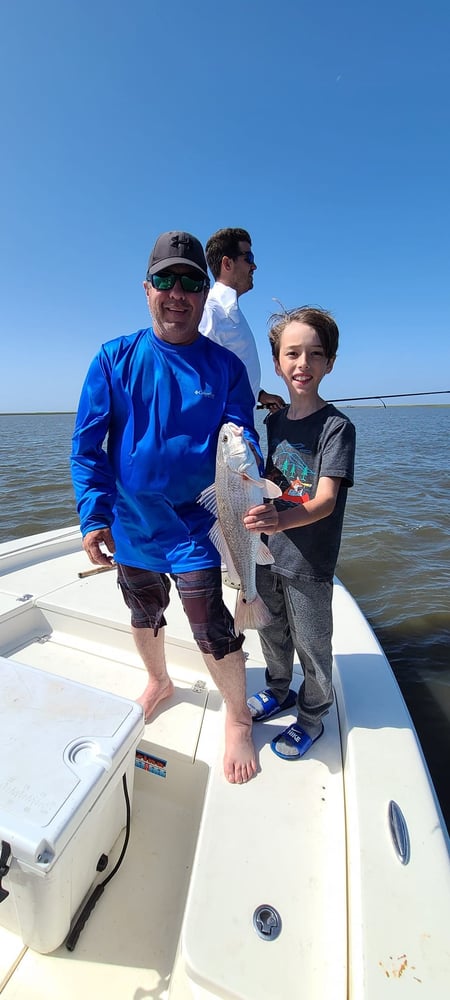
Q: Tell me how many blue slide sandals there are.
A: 2